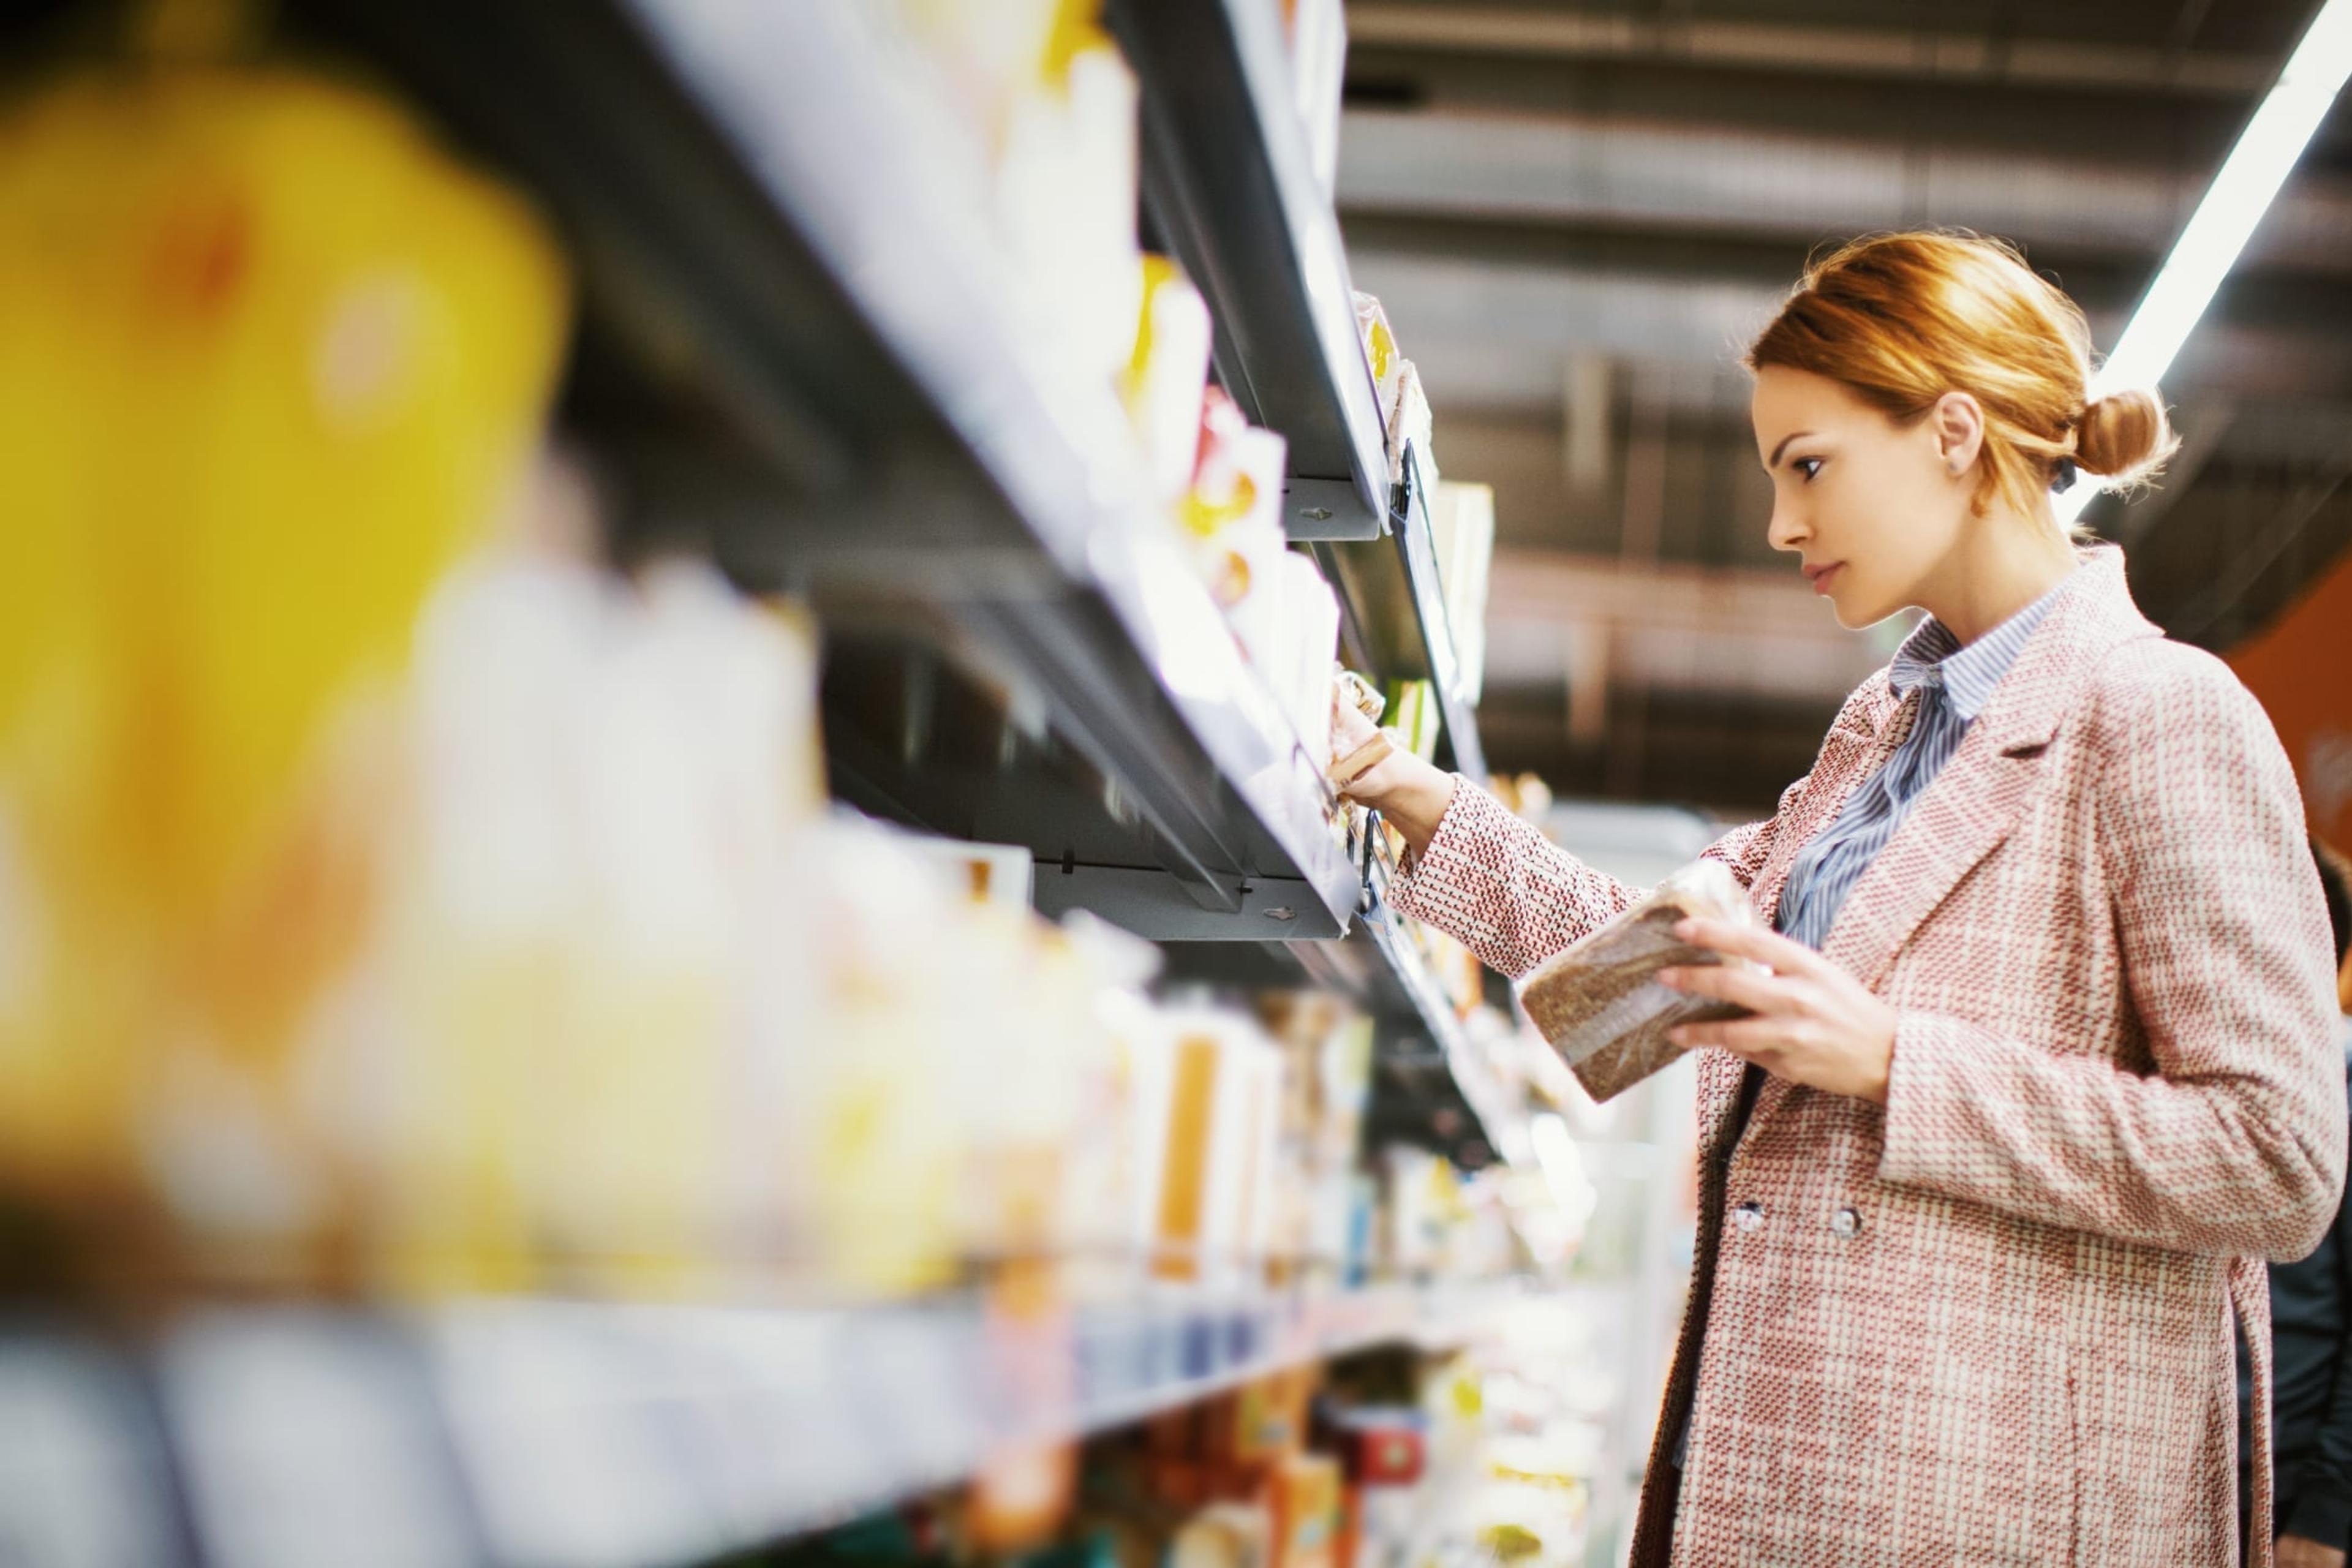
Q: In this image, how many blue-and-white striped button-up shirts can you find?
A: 1